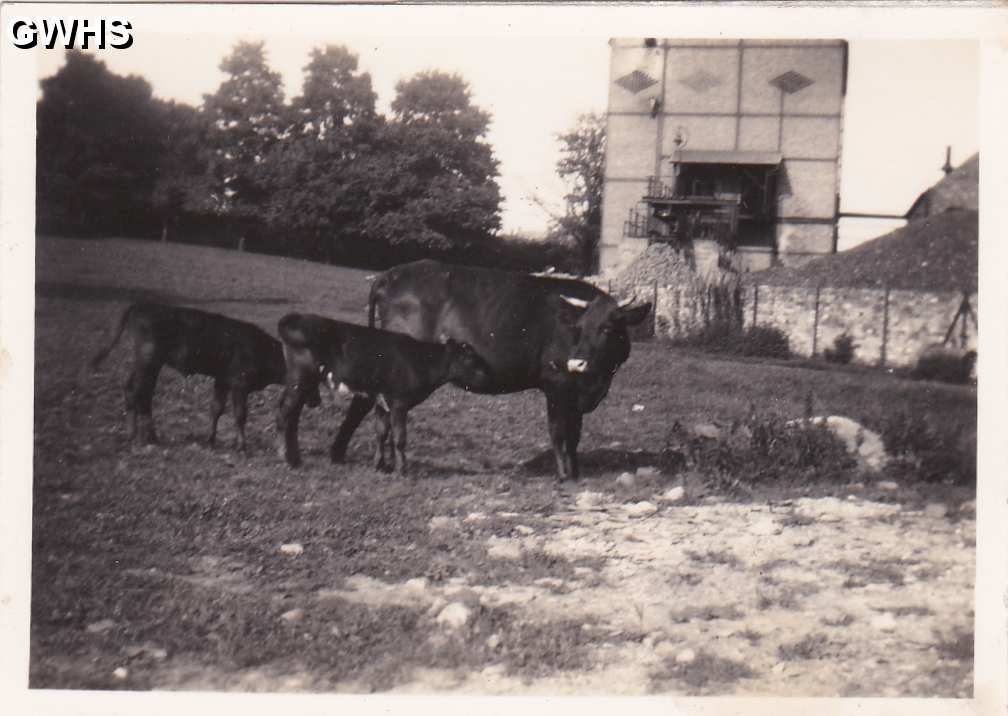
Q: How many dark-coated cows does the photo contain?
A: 3